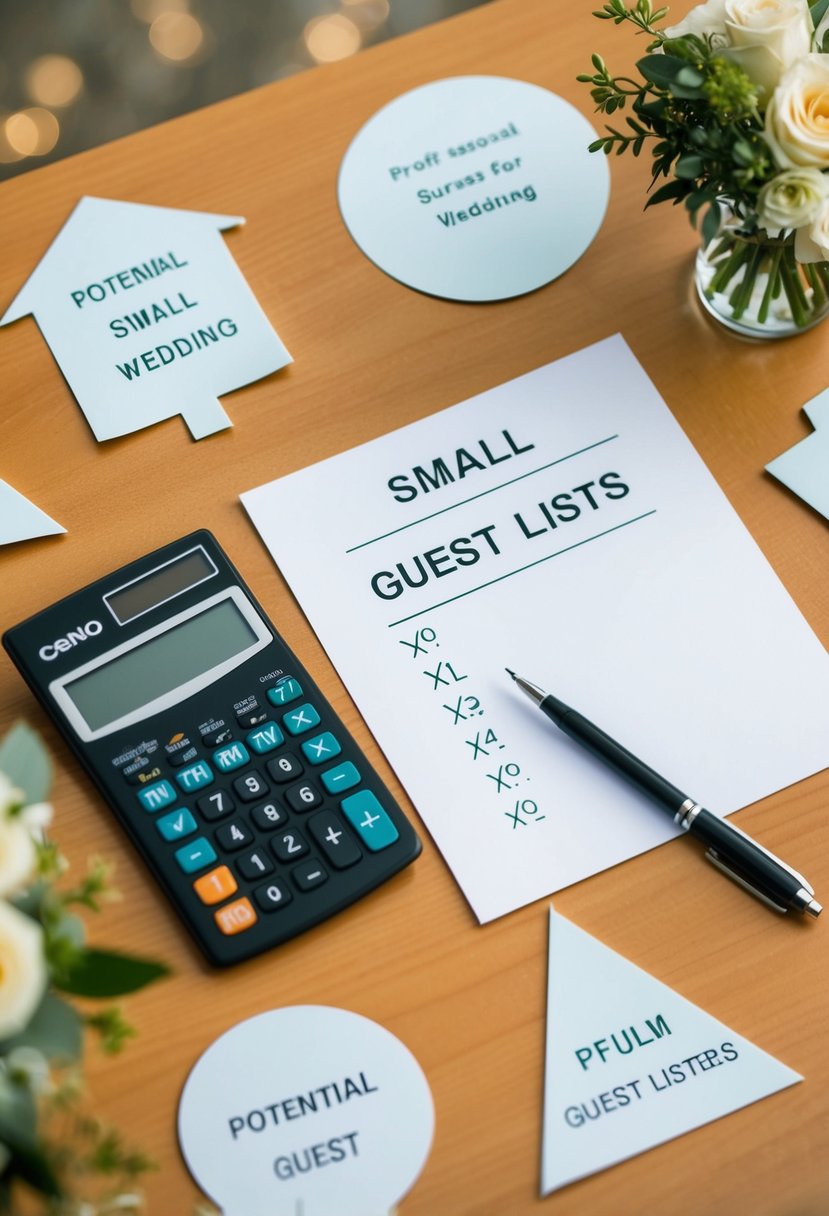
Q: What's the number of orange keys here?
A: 2